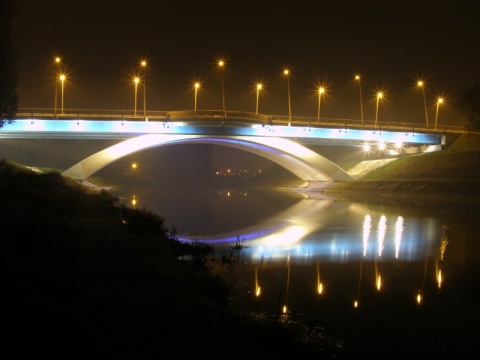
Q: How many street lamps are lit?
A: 13